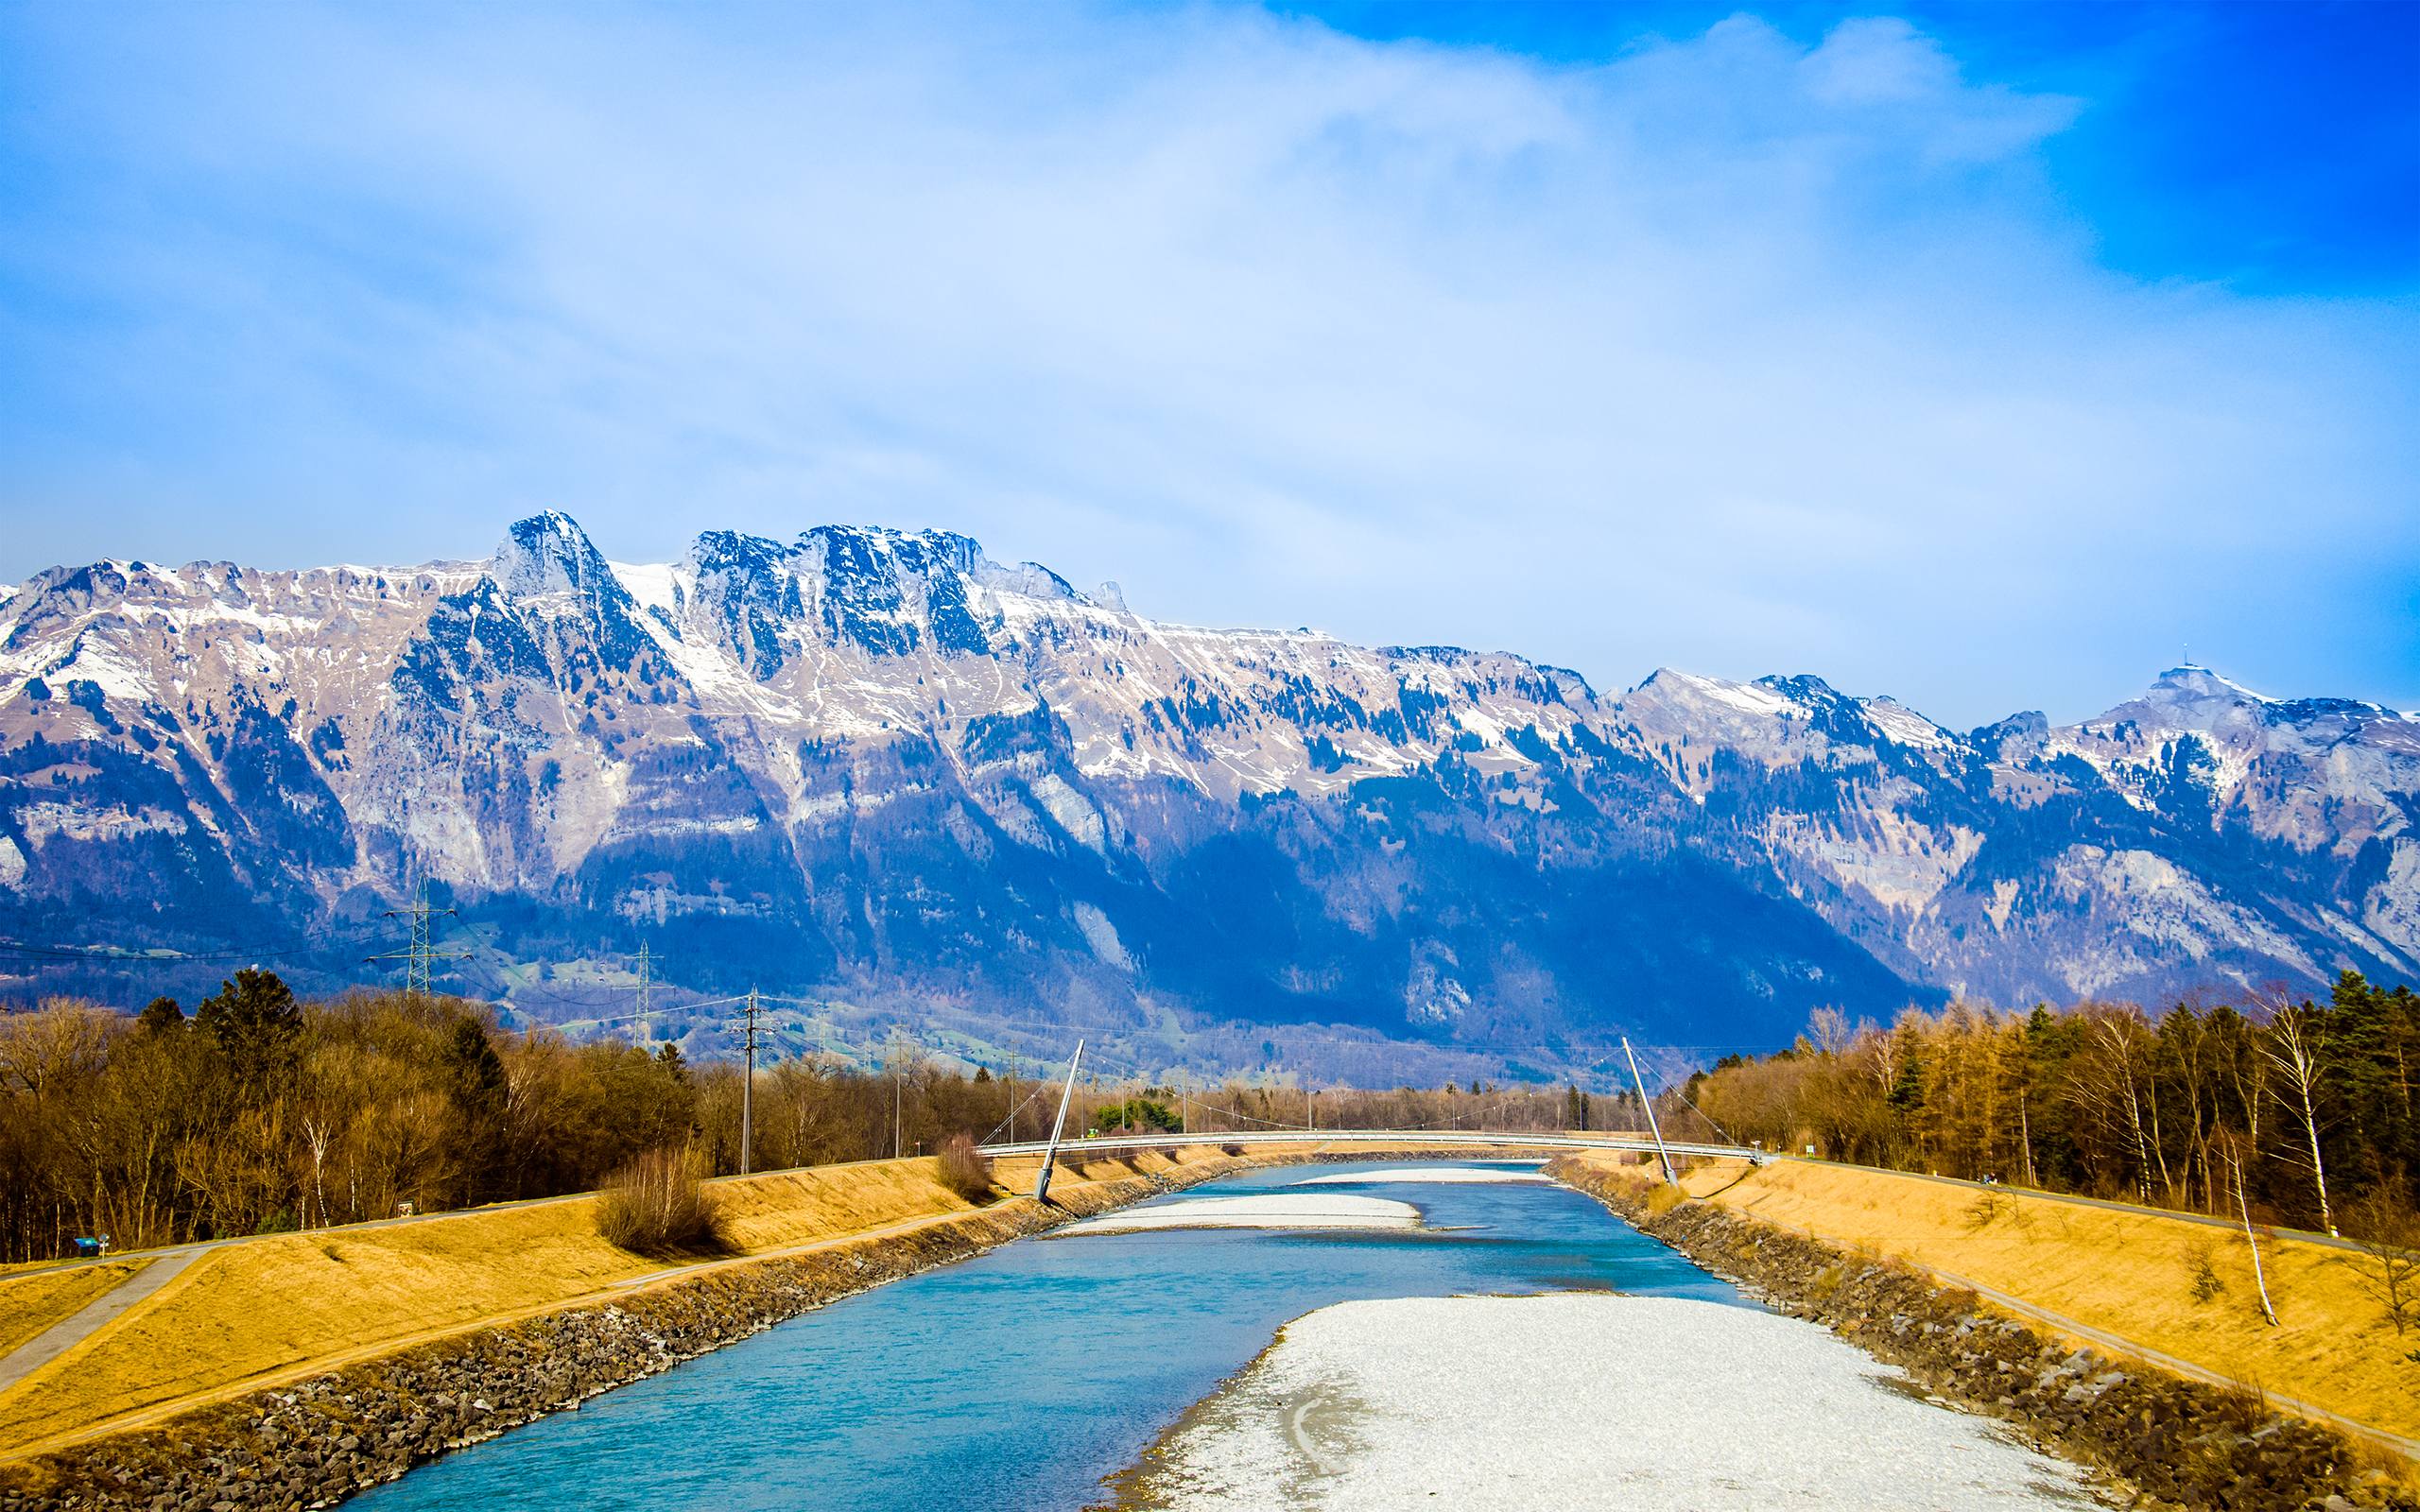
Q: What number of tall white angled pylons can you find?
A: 2